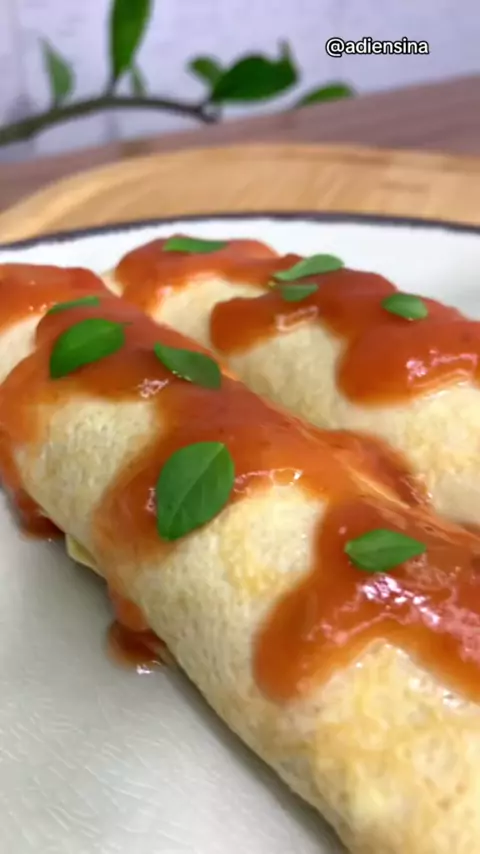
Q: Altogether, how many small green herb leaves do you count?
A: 9